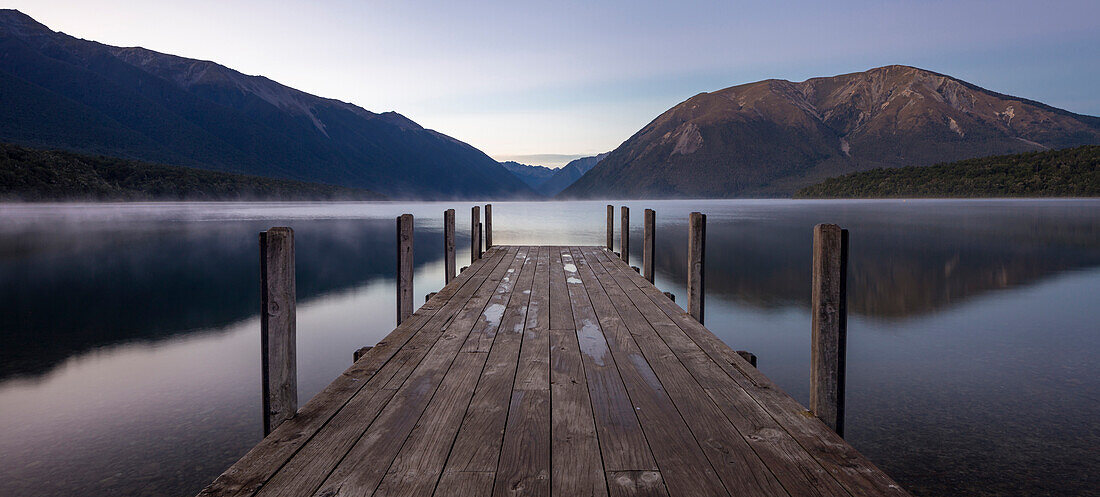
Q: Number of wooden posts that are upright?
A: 10